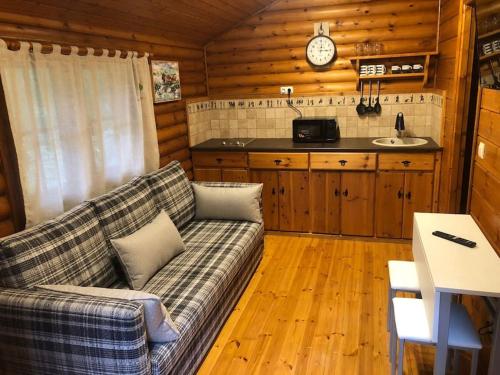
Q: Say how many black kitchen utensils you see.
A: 3